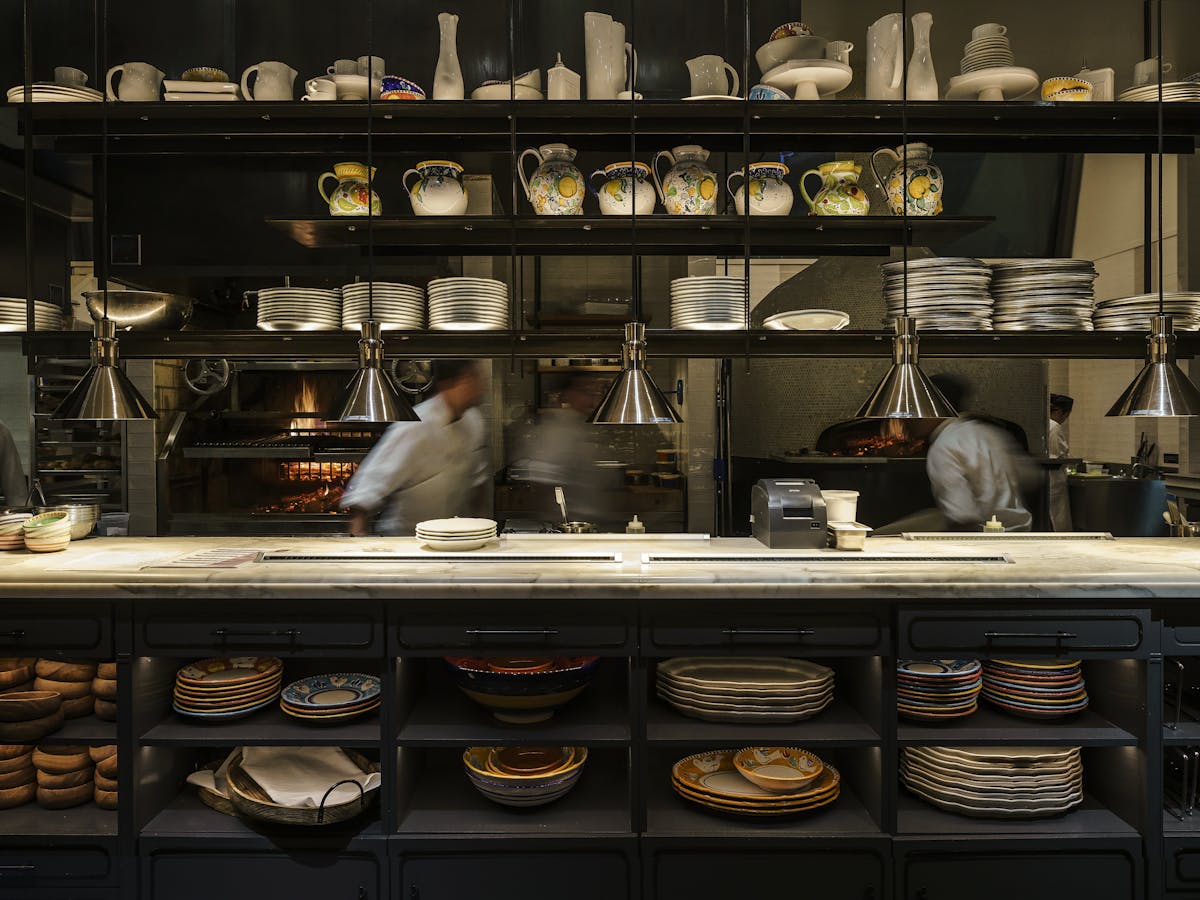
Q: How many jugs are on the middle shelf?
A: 8